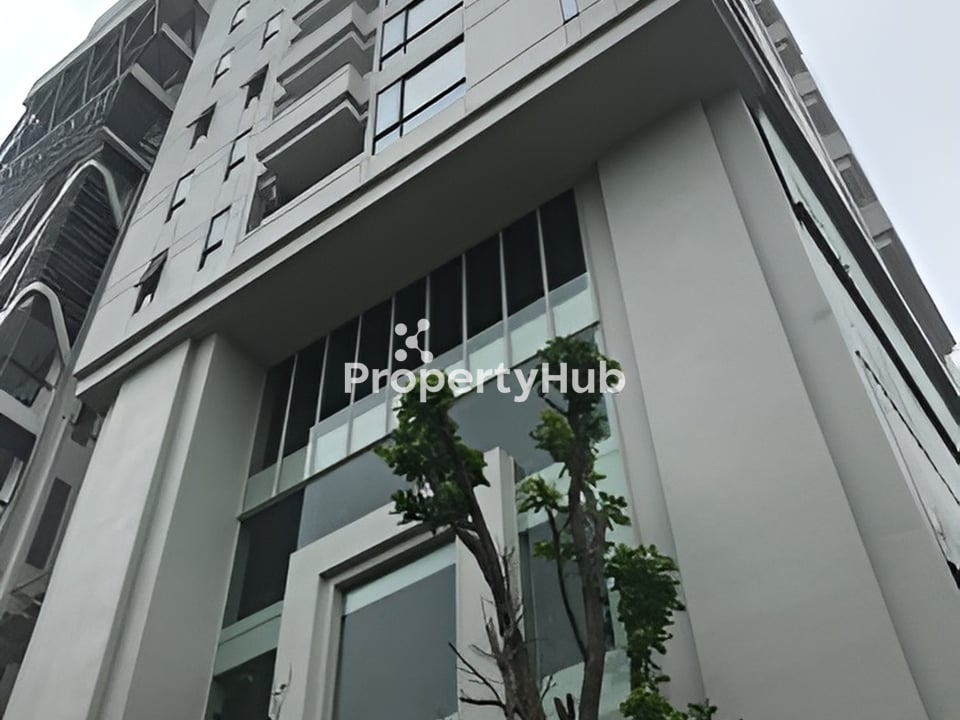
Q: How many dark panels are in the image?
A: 9